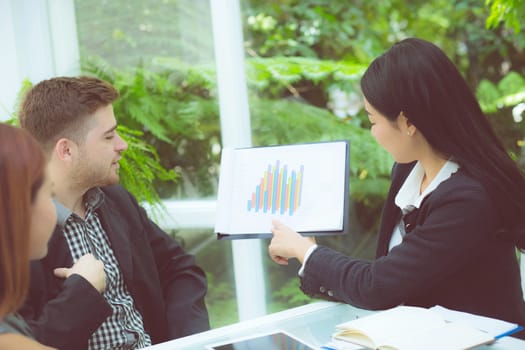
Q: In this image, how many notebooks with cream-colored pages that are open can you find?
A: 1